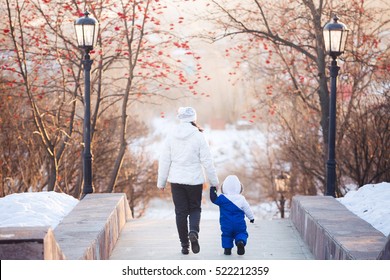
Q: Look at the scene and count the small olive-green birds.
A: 0